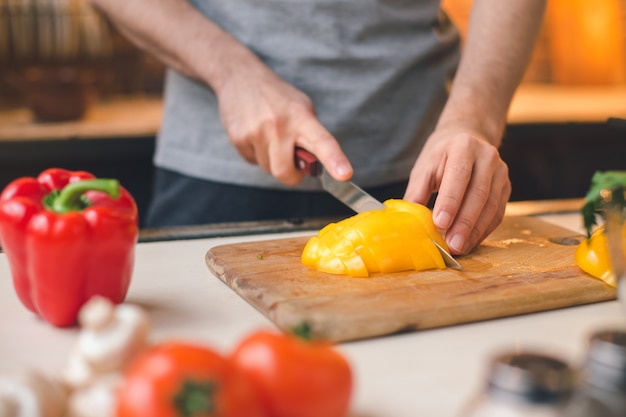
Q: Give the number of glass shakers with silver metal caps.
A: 2